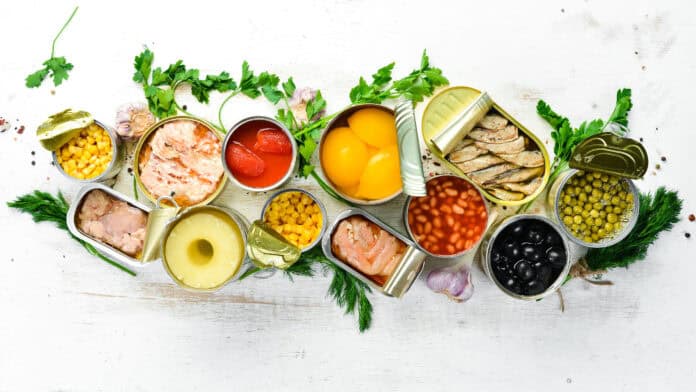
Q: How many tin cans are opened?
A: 12